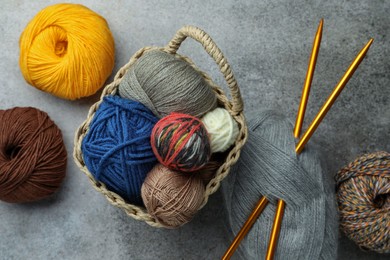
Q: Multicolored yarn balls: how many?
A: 2